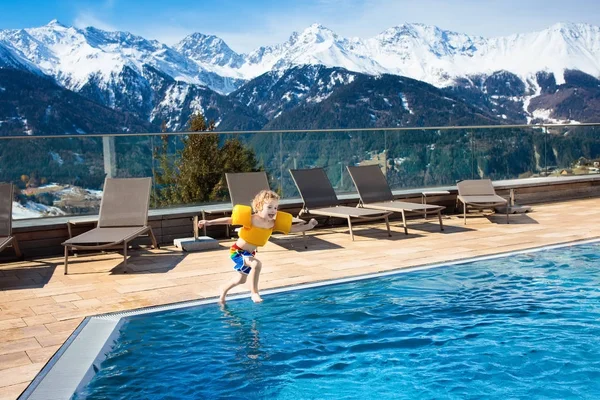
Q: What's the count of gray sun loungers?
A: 6